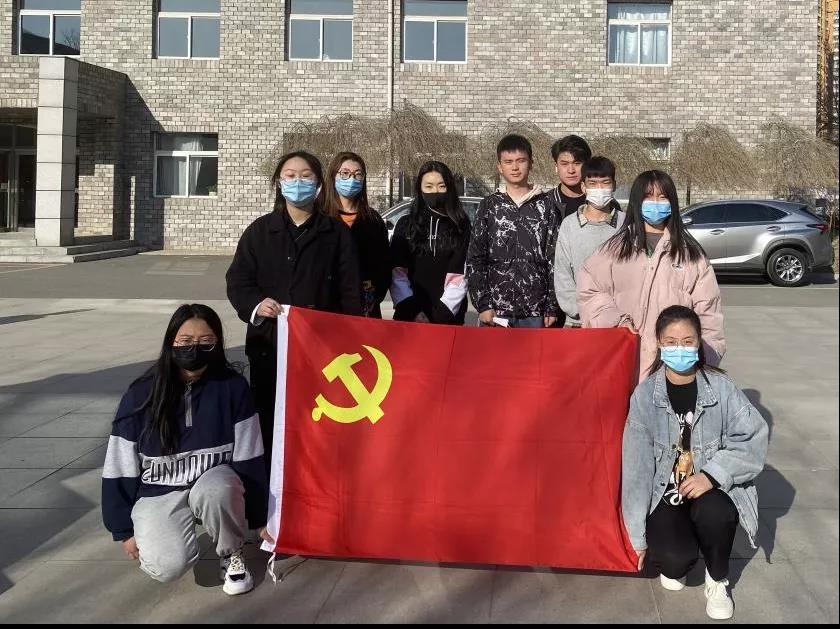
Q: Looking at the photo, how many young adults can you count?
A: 9